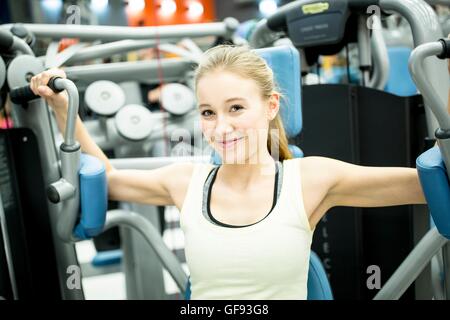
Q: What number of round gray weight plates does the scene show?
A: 3